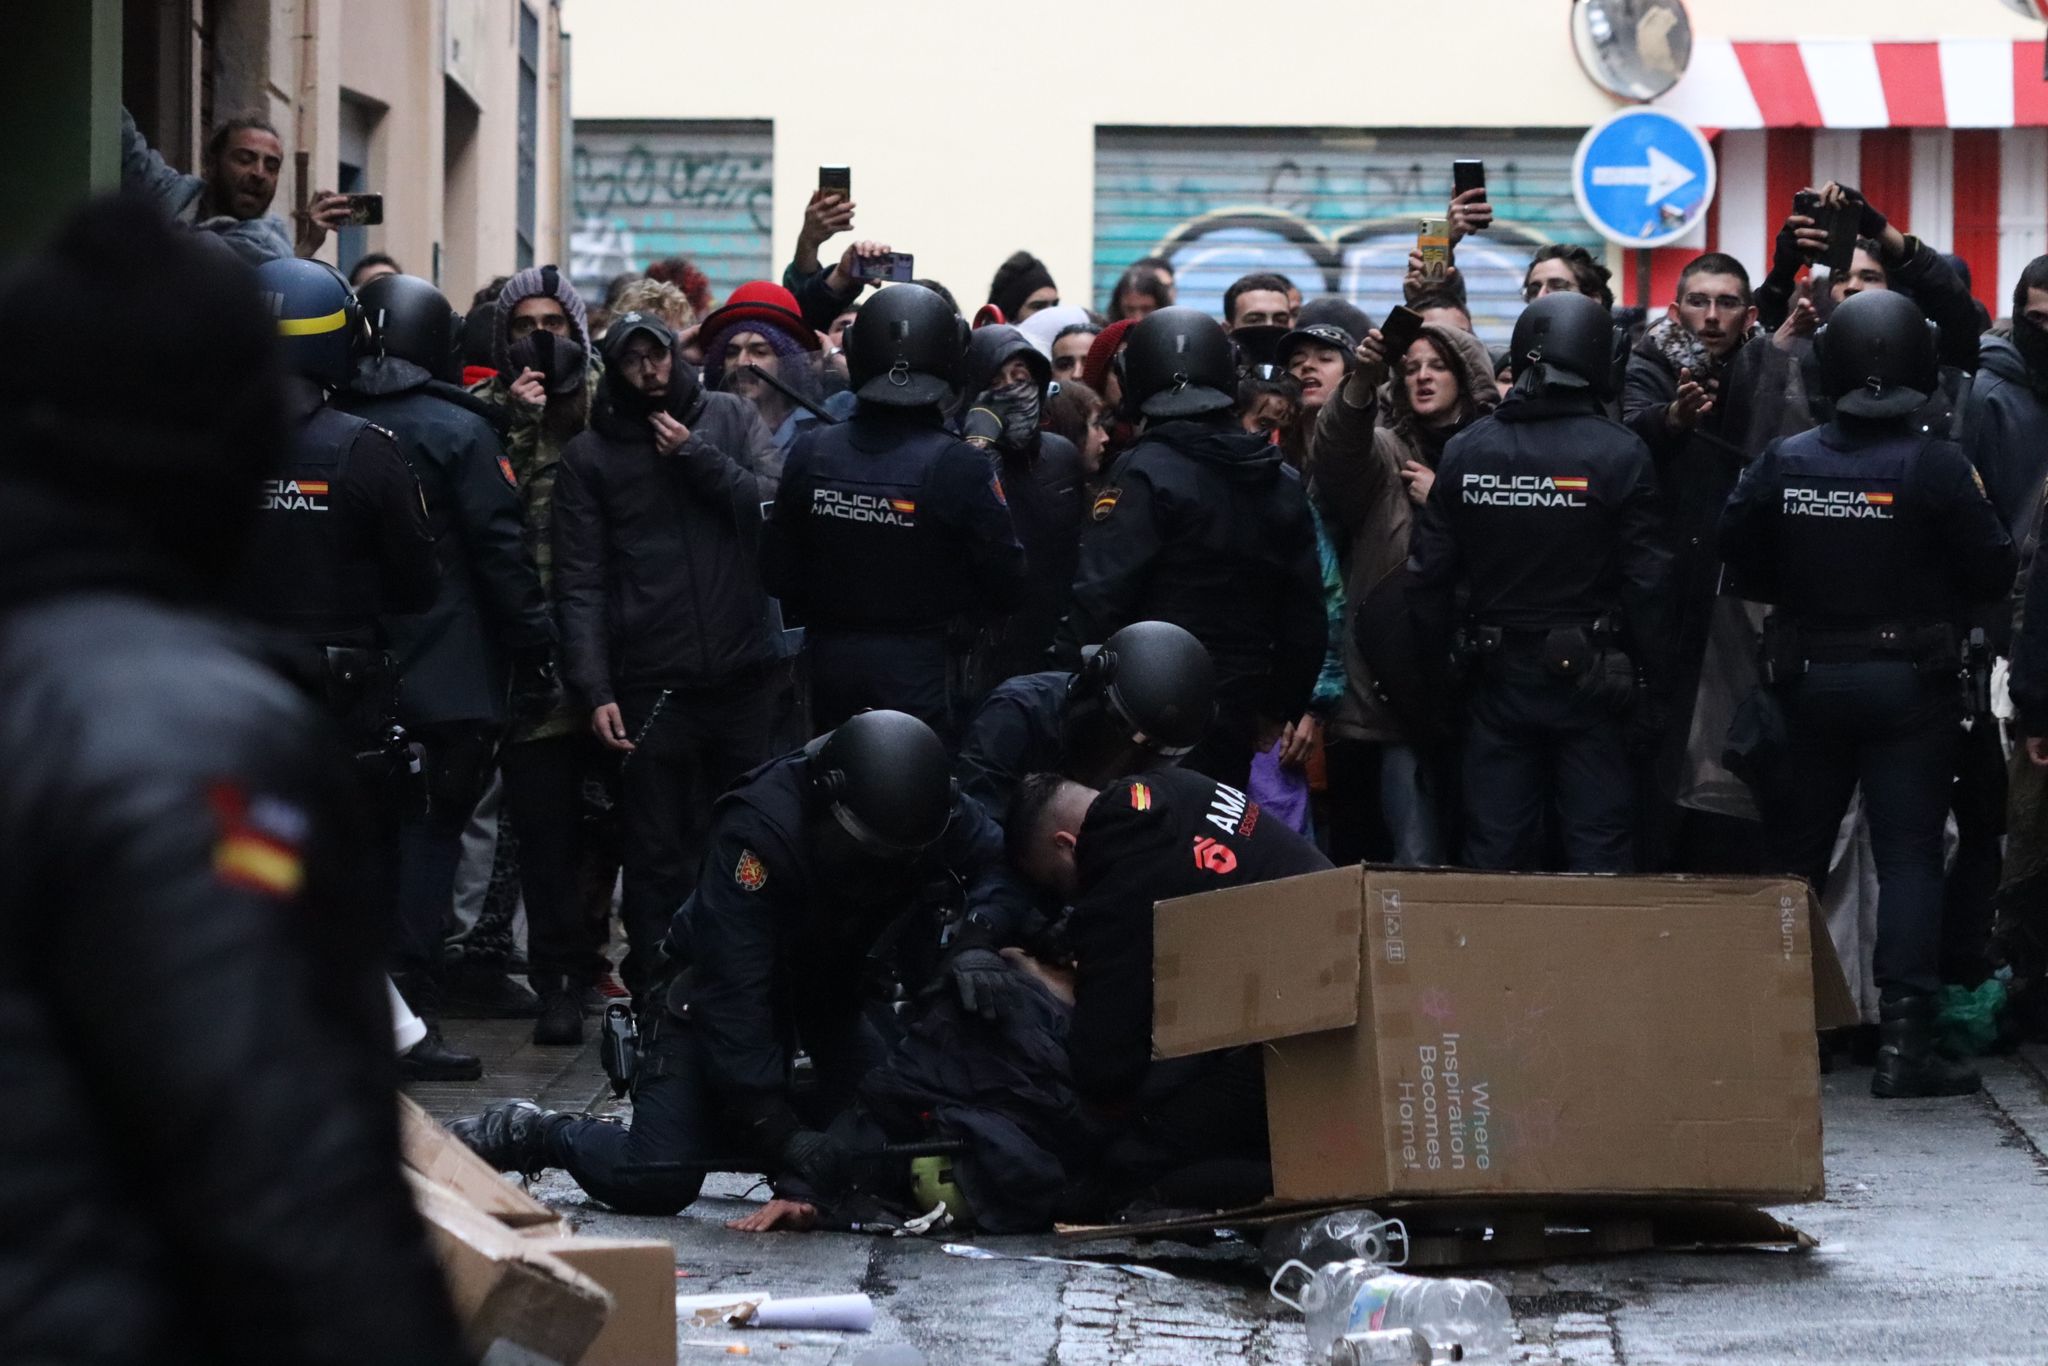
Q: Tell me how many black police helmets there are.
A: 7